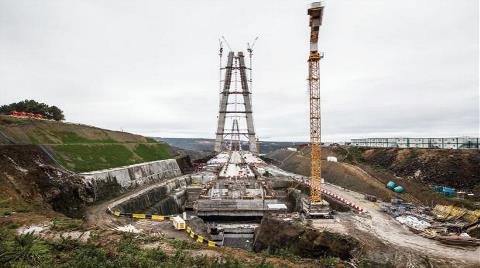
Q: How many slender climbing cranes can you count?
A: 2